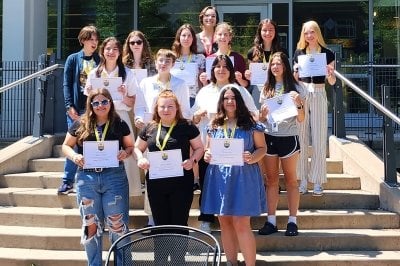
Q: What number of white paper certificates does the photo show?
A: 12